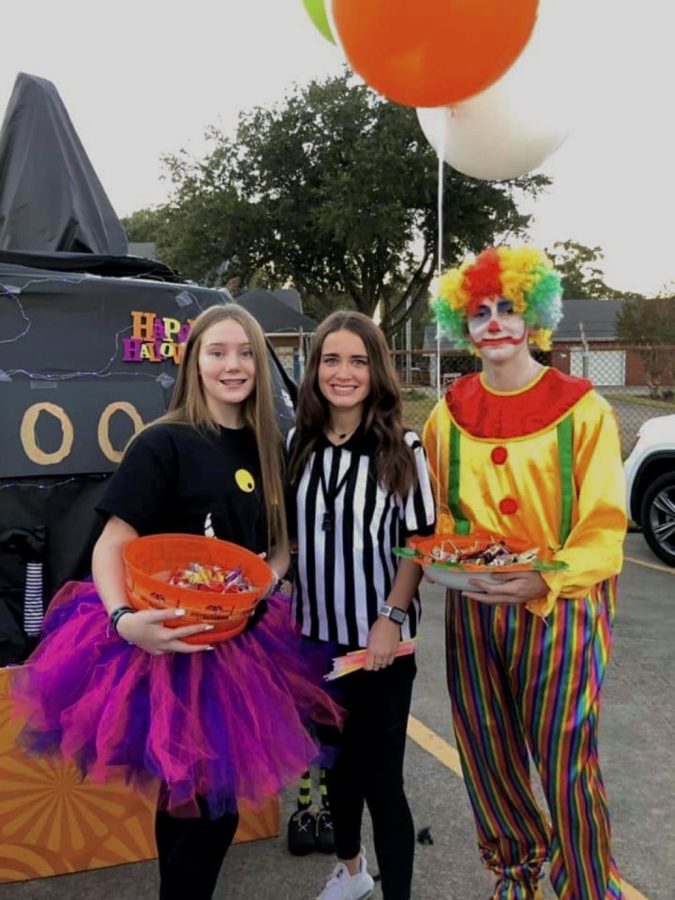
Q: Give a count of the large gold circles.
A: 2